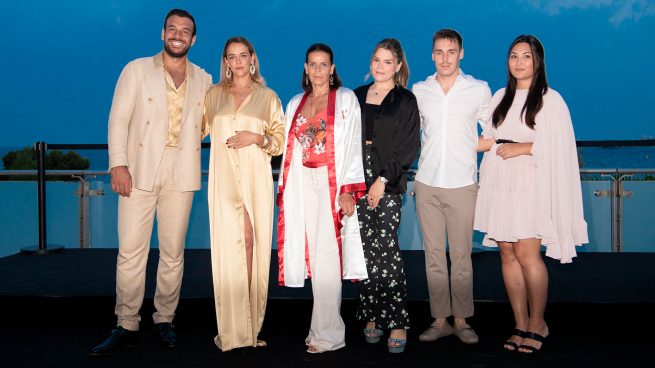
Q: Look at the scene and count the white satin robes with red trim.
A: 1